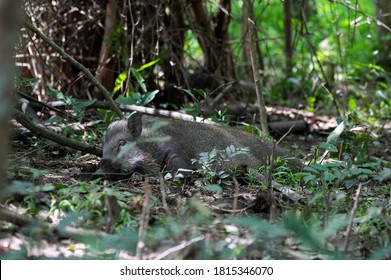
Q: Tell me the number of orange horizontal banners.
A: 0